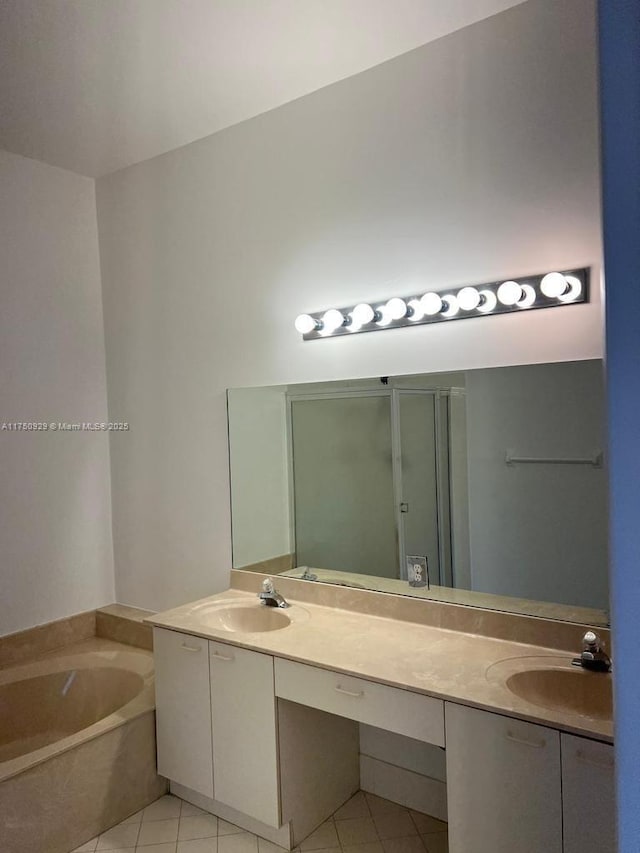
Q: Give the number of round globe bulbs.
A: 8